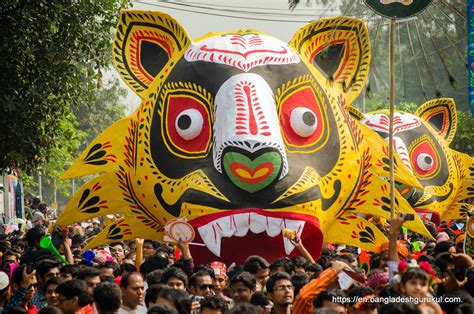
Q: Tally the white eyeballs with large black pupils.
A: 3